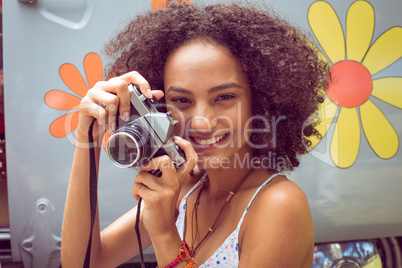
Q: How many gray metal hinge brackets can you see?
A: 1